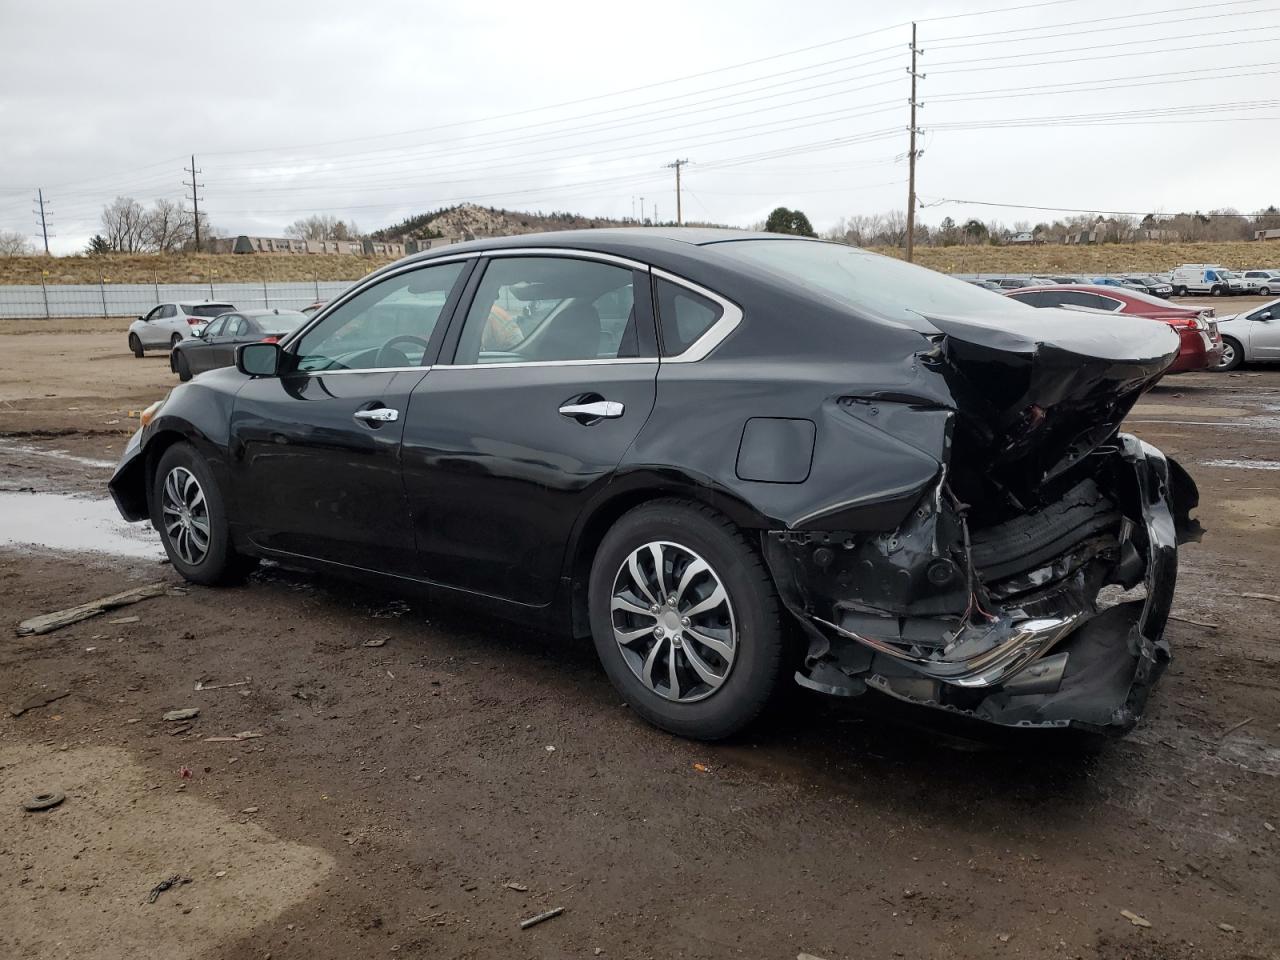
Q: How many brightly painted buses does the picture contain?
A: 0